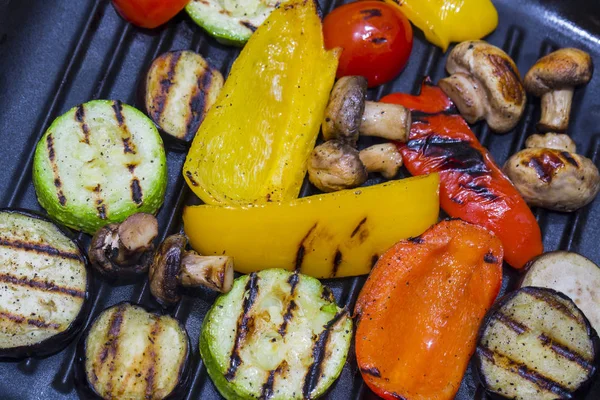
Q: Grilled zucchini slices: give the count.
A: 3